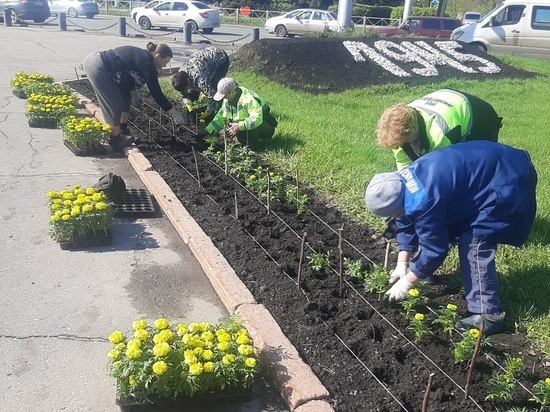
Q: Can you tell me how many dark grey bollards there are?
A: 5